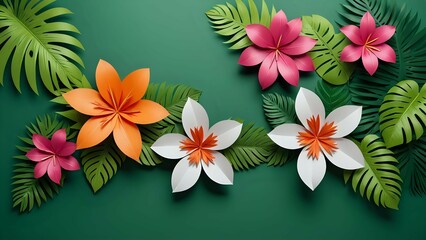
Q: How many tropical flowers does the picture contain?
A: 6